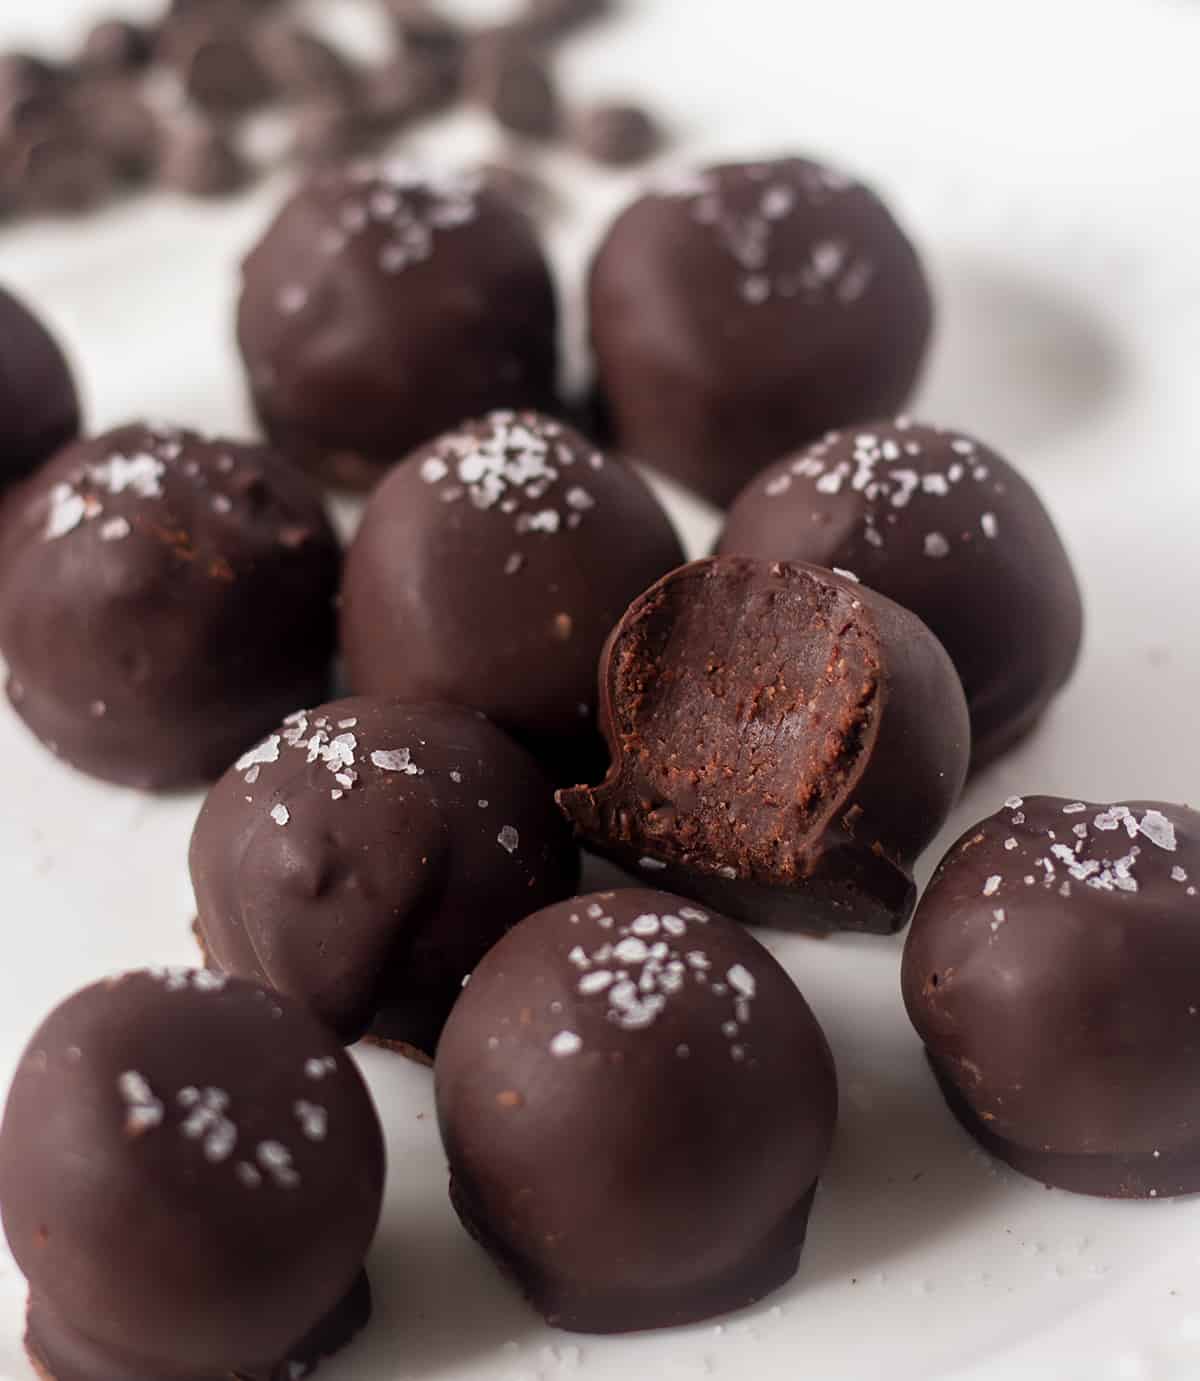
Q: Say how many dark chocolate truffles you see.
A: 11